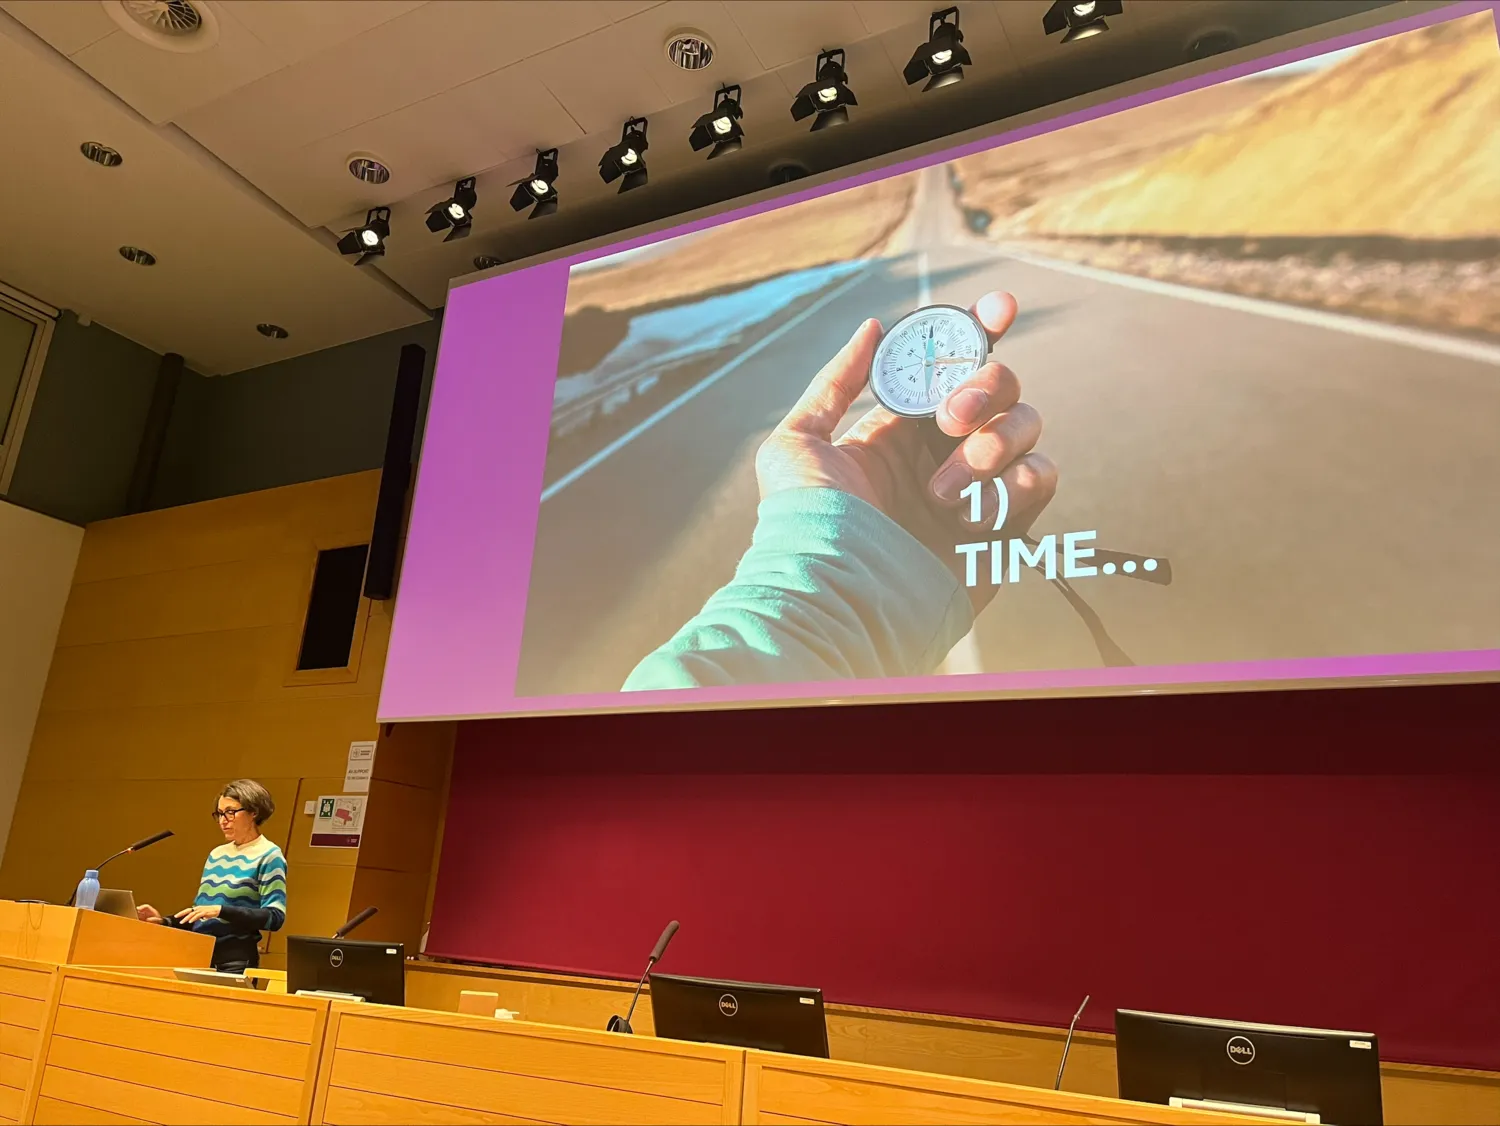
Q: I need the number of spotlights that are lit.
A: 8